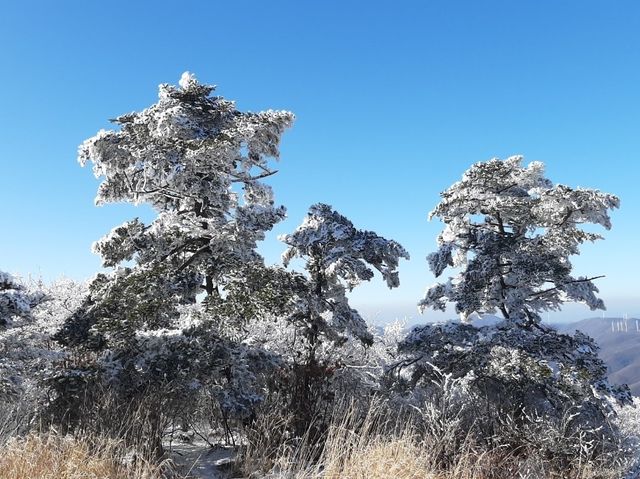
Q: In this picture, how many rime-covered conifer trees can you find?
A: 3